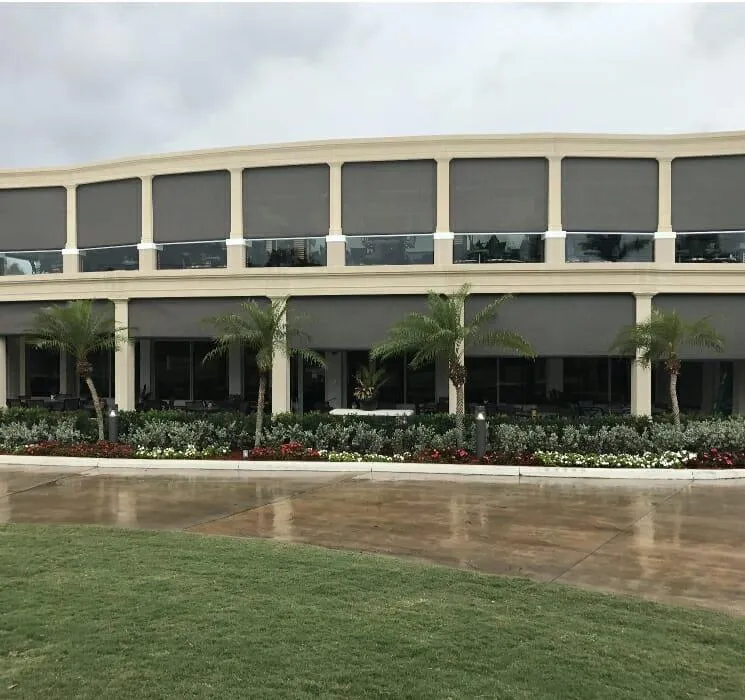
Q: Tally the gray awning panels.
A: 13